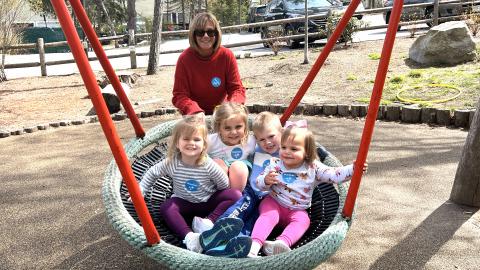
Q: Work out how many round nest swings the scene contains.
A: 1